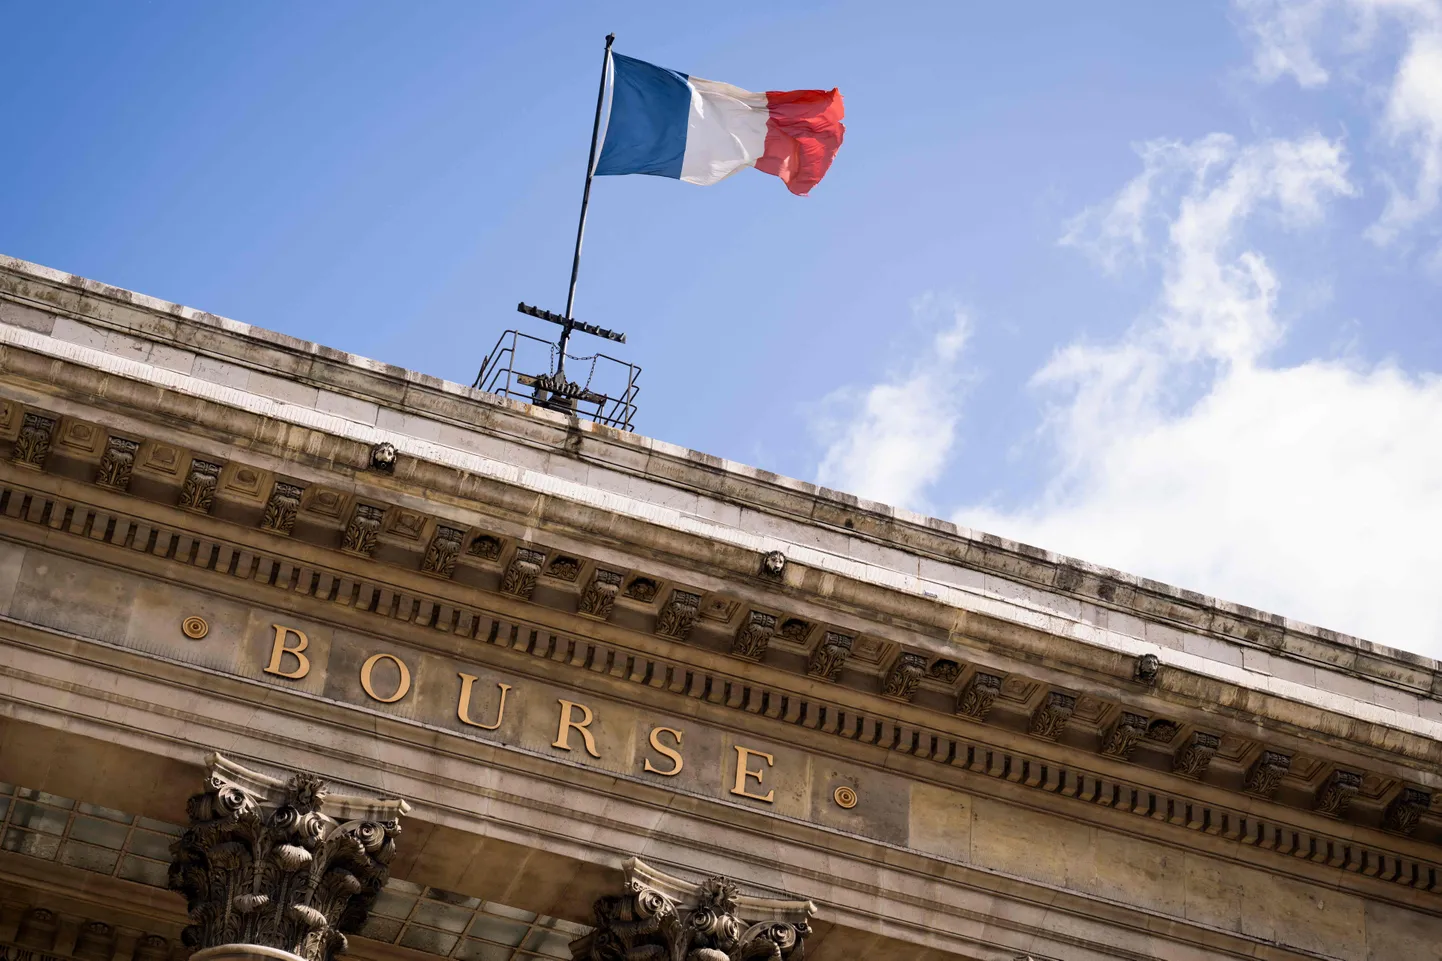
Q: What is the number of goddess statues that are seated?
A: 0